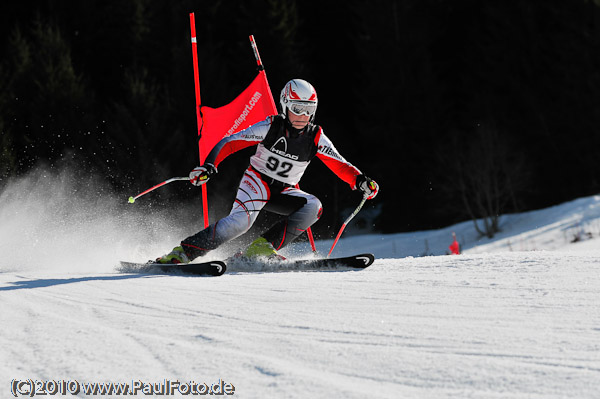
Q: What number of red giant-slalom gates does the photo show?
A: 1